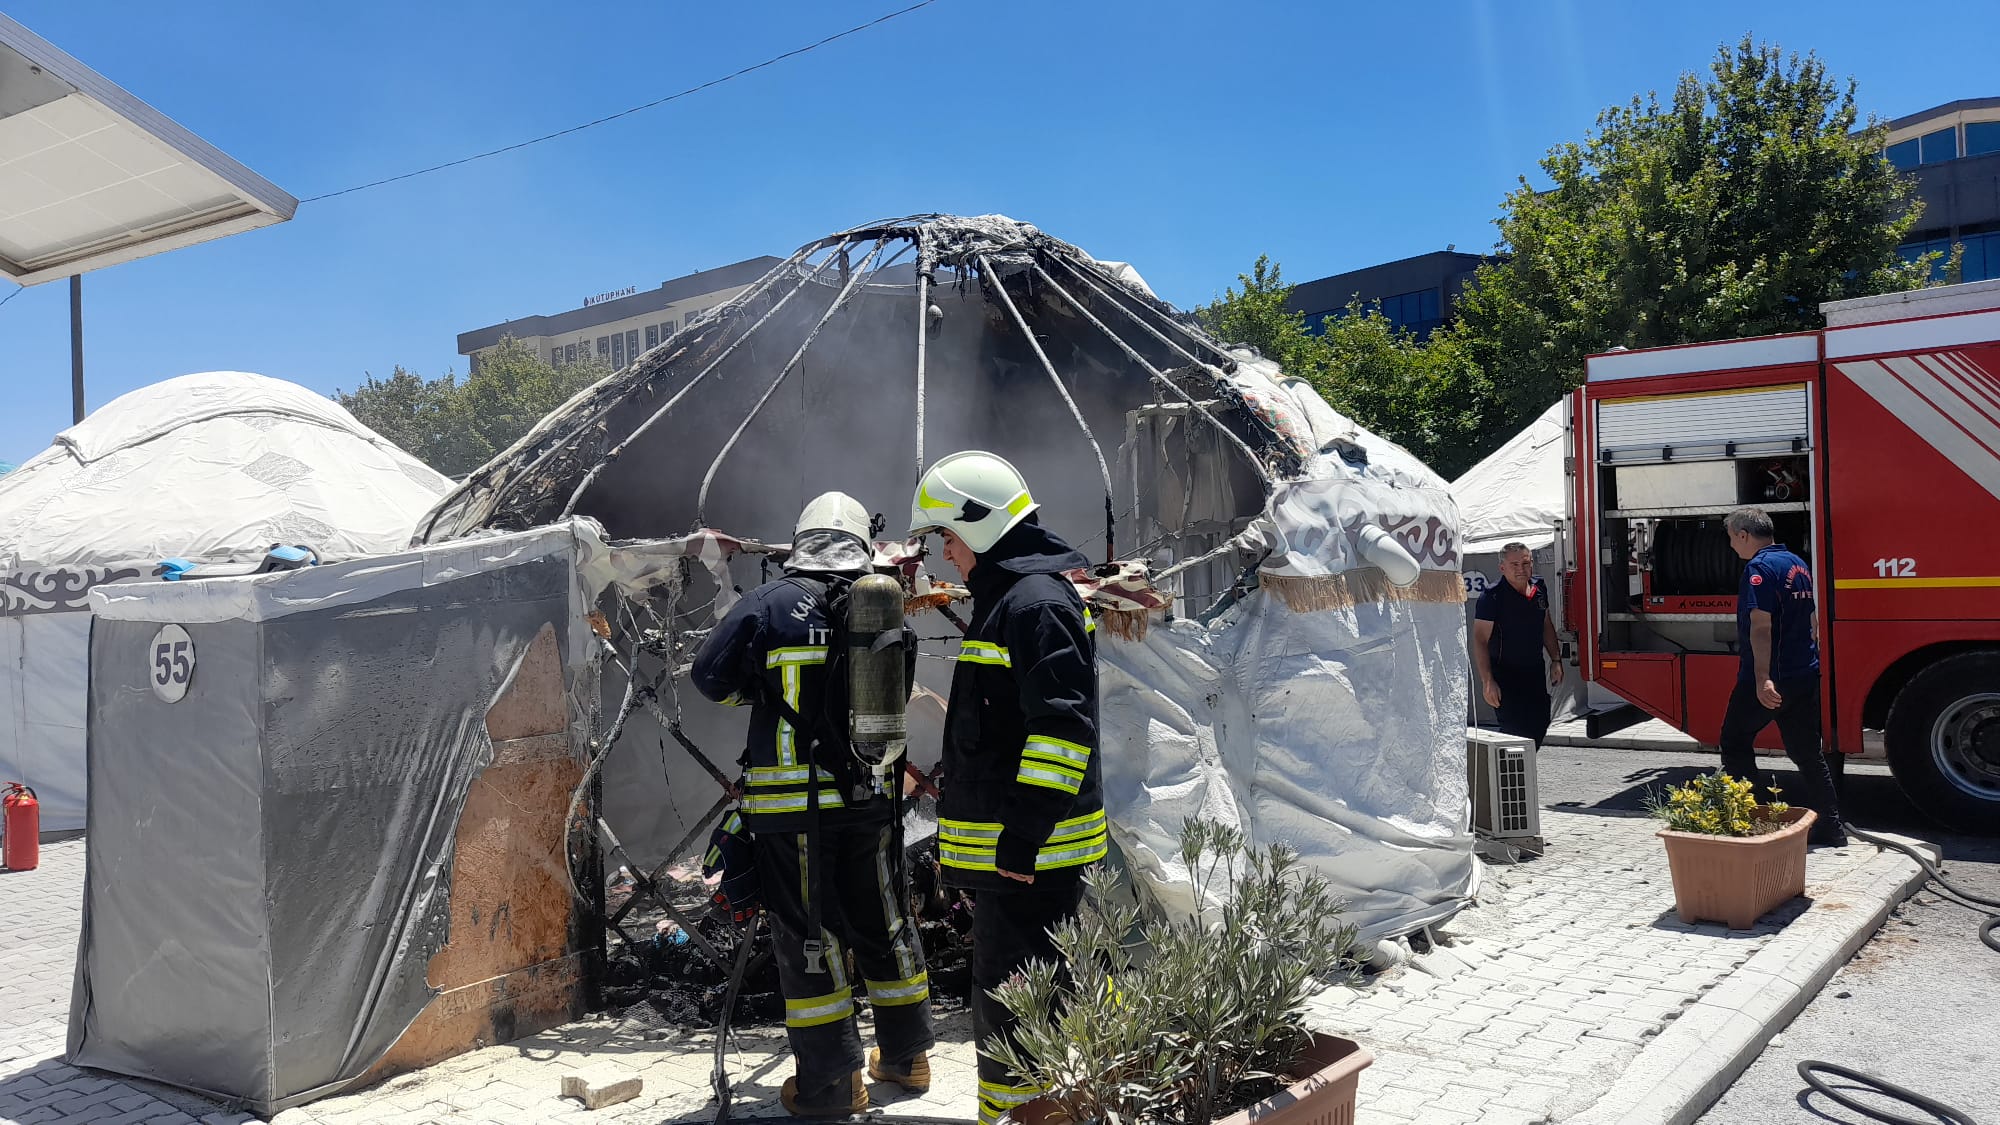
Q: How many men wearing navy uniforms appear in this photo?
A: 2